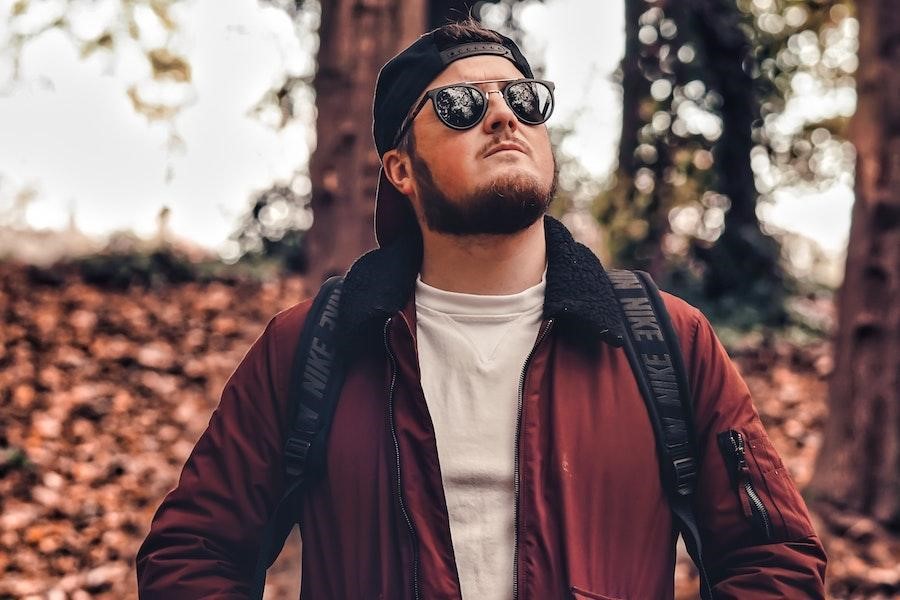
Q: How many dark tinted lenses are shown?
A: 2